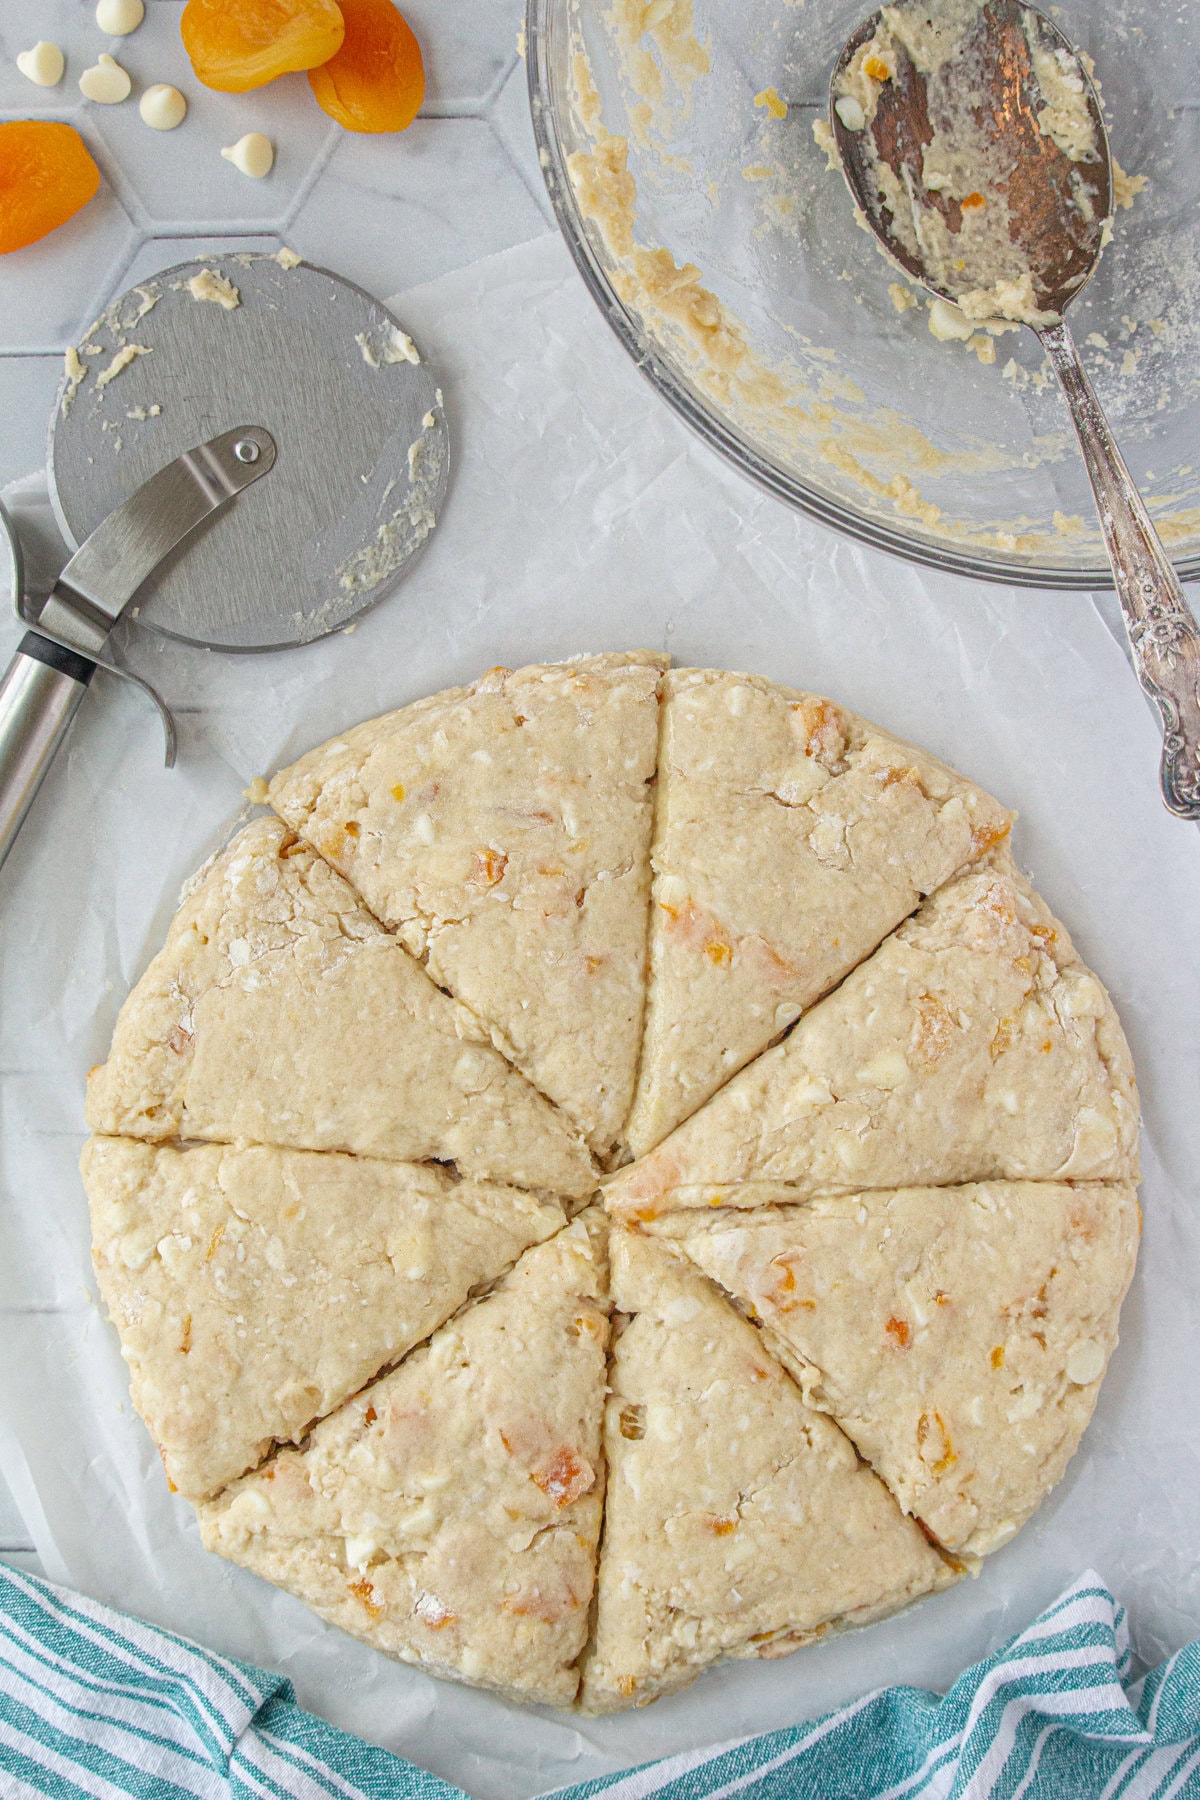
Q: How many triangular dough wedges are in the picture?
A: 8